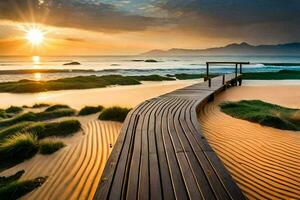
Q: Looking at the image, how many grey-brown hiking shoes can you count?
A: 0